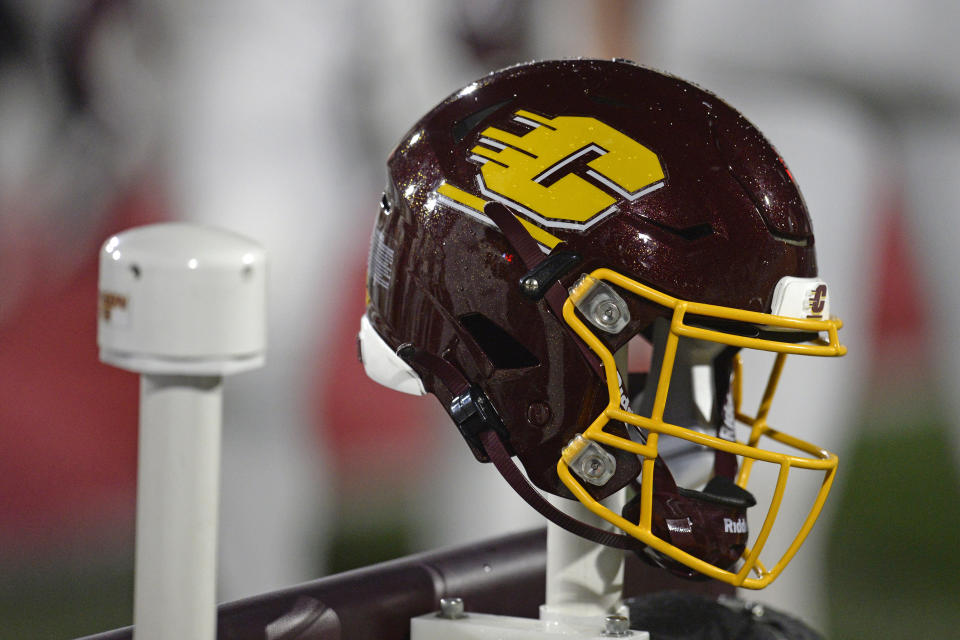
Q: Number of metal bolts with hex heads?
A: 2